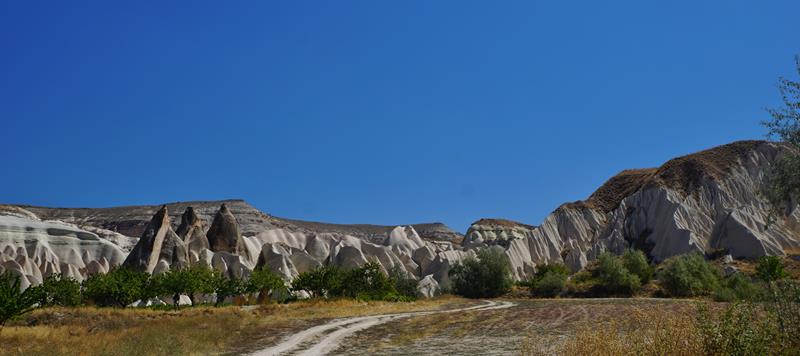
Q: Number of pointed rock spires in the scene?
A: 3